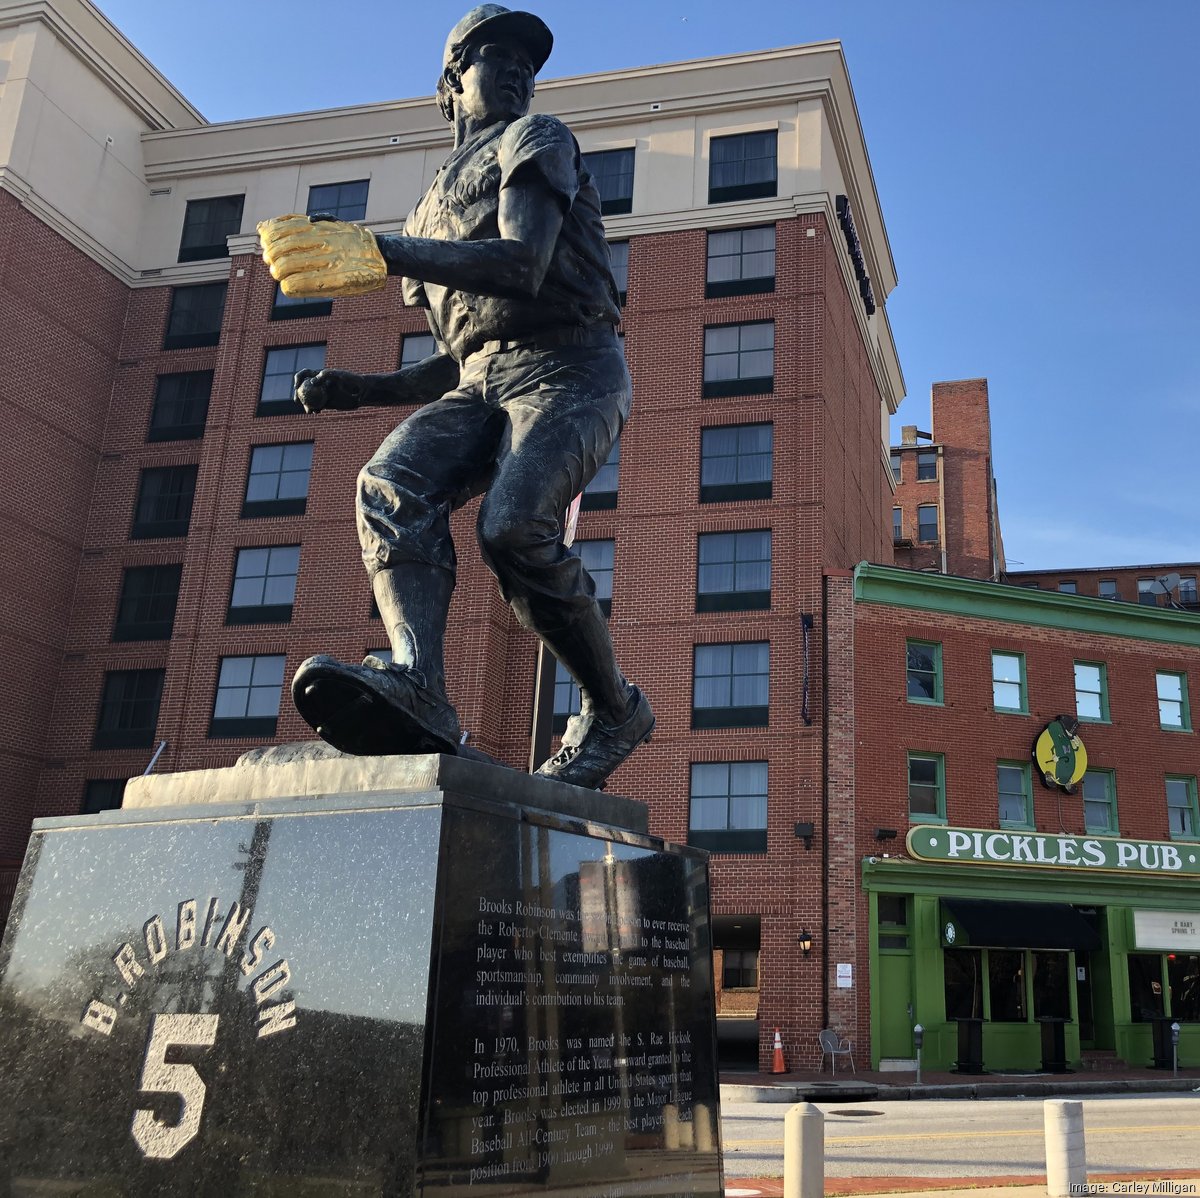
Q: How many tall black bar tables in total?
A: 3